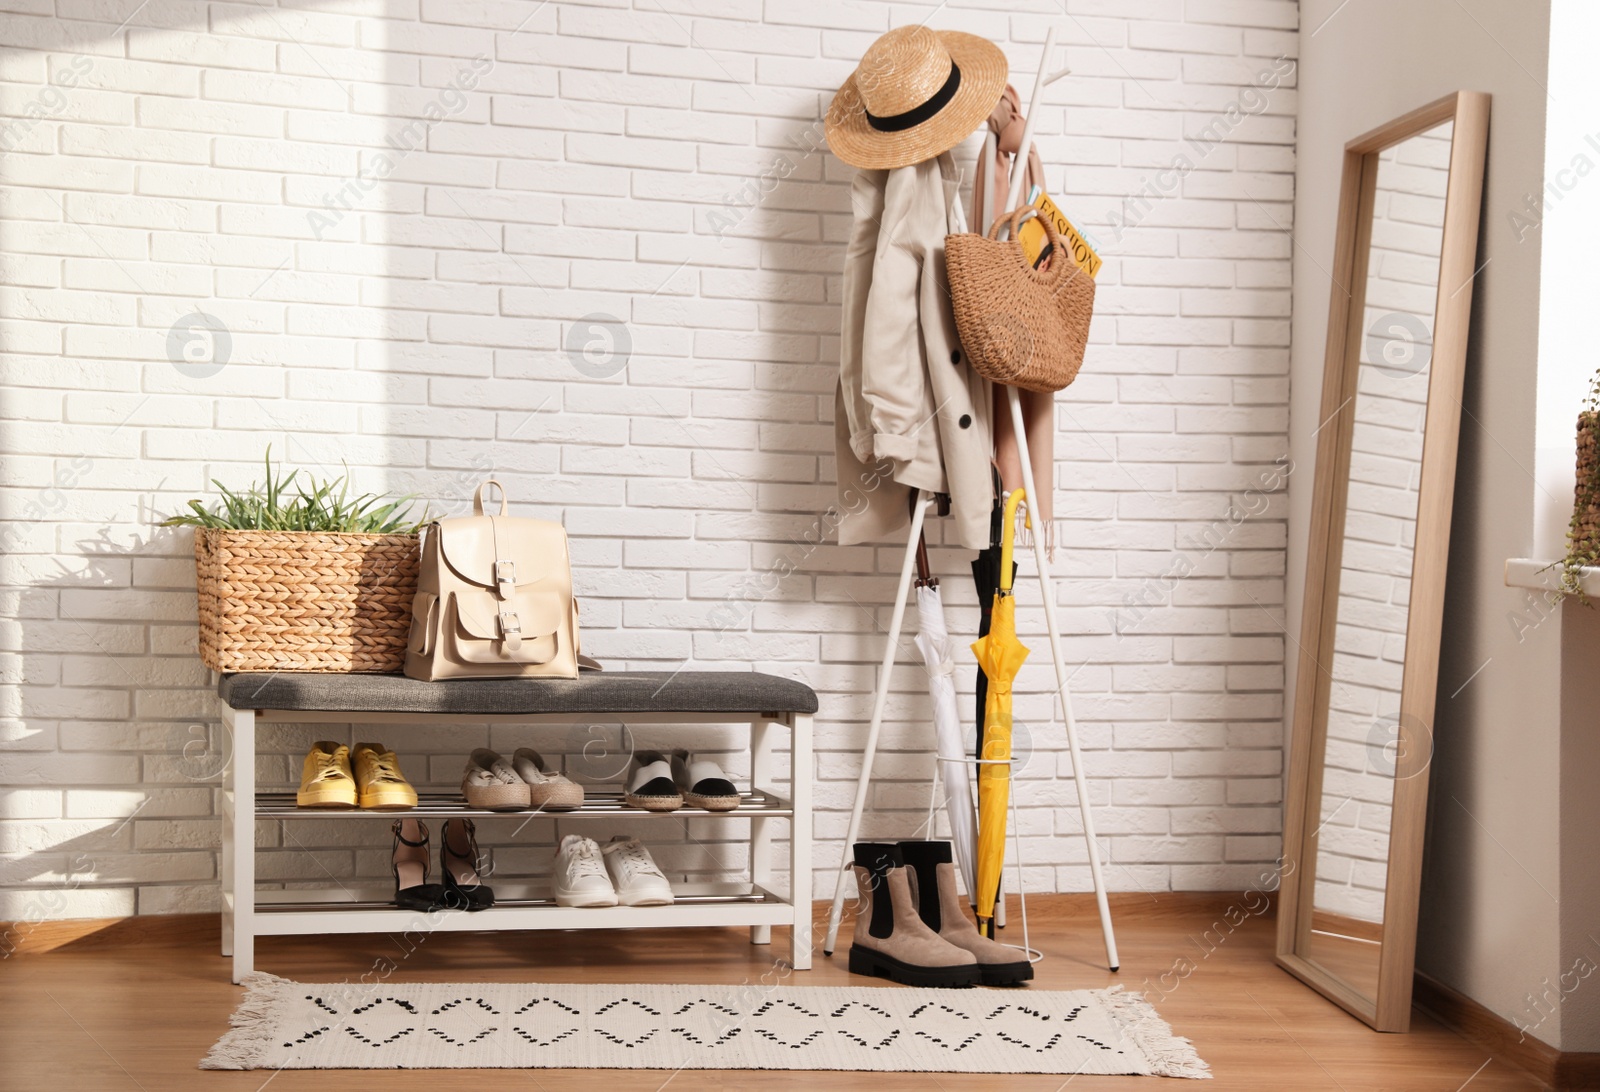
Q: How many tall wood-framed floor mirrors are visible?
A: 1